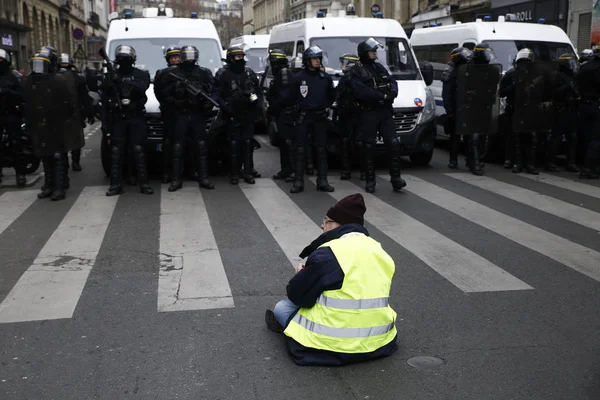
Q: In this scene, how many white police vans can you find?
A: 4